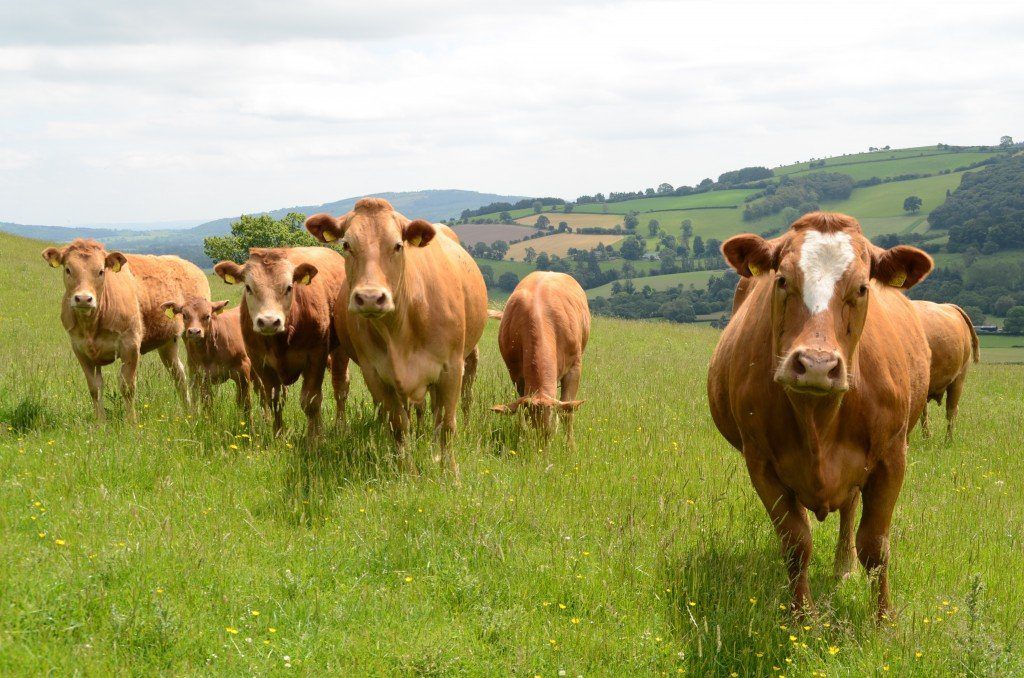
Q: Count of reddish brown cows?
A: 7